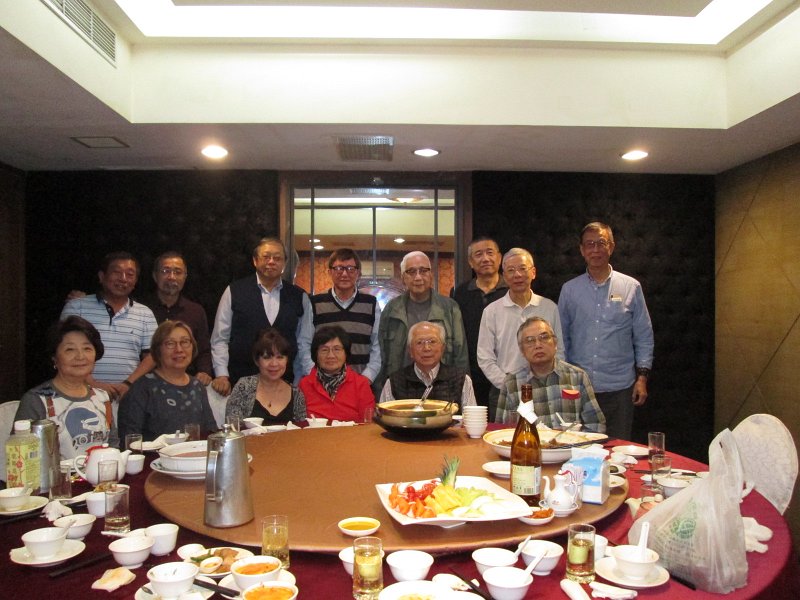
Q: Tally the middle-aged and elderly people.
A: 14